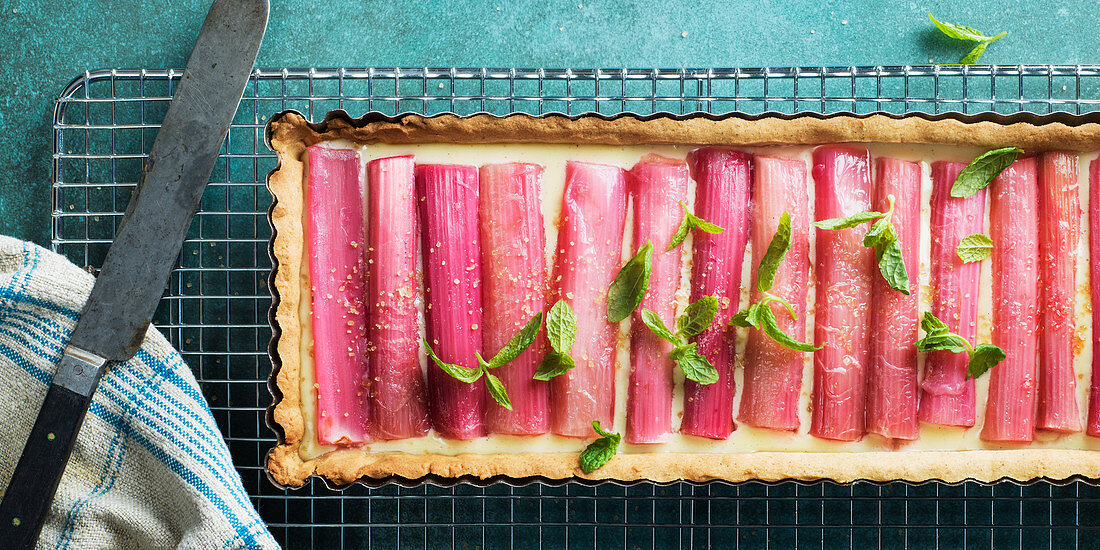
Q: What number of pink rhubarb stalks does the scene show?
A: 14